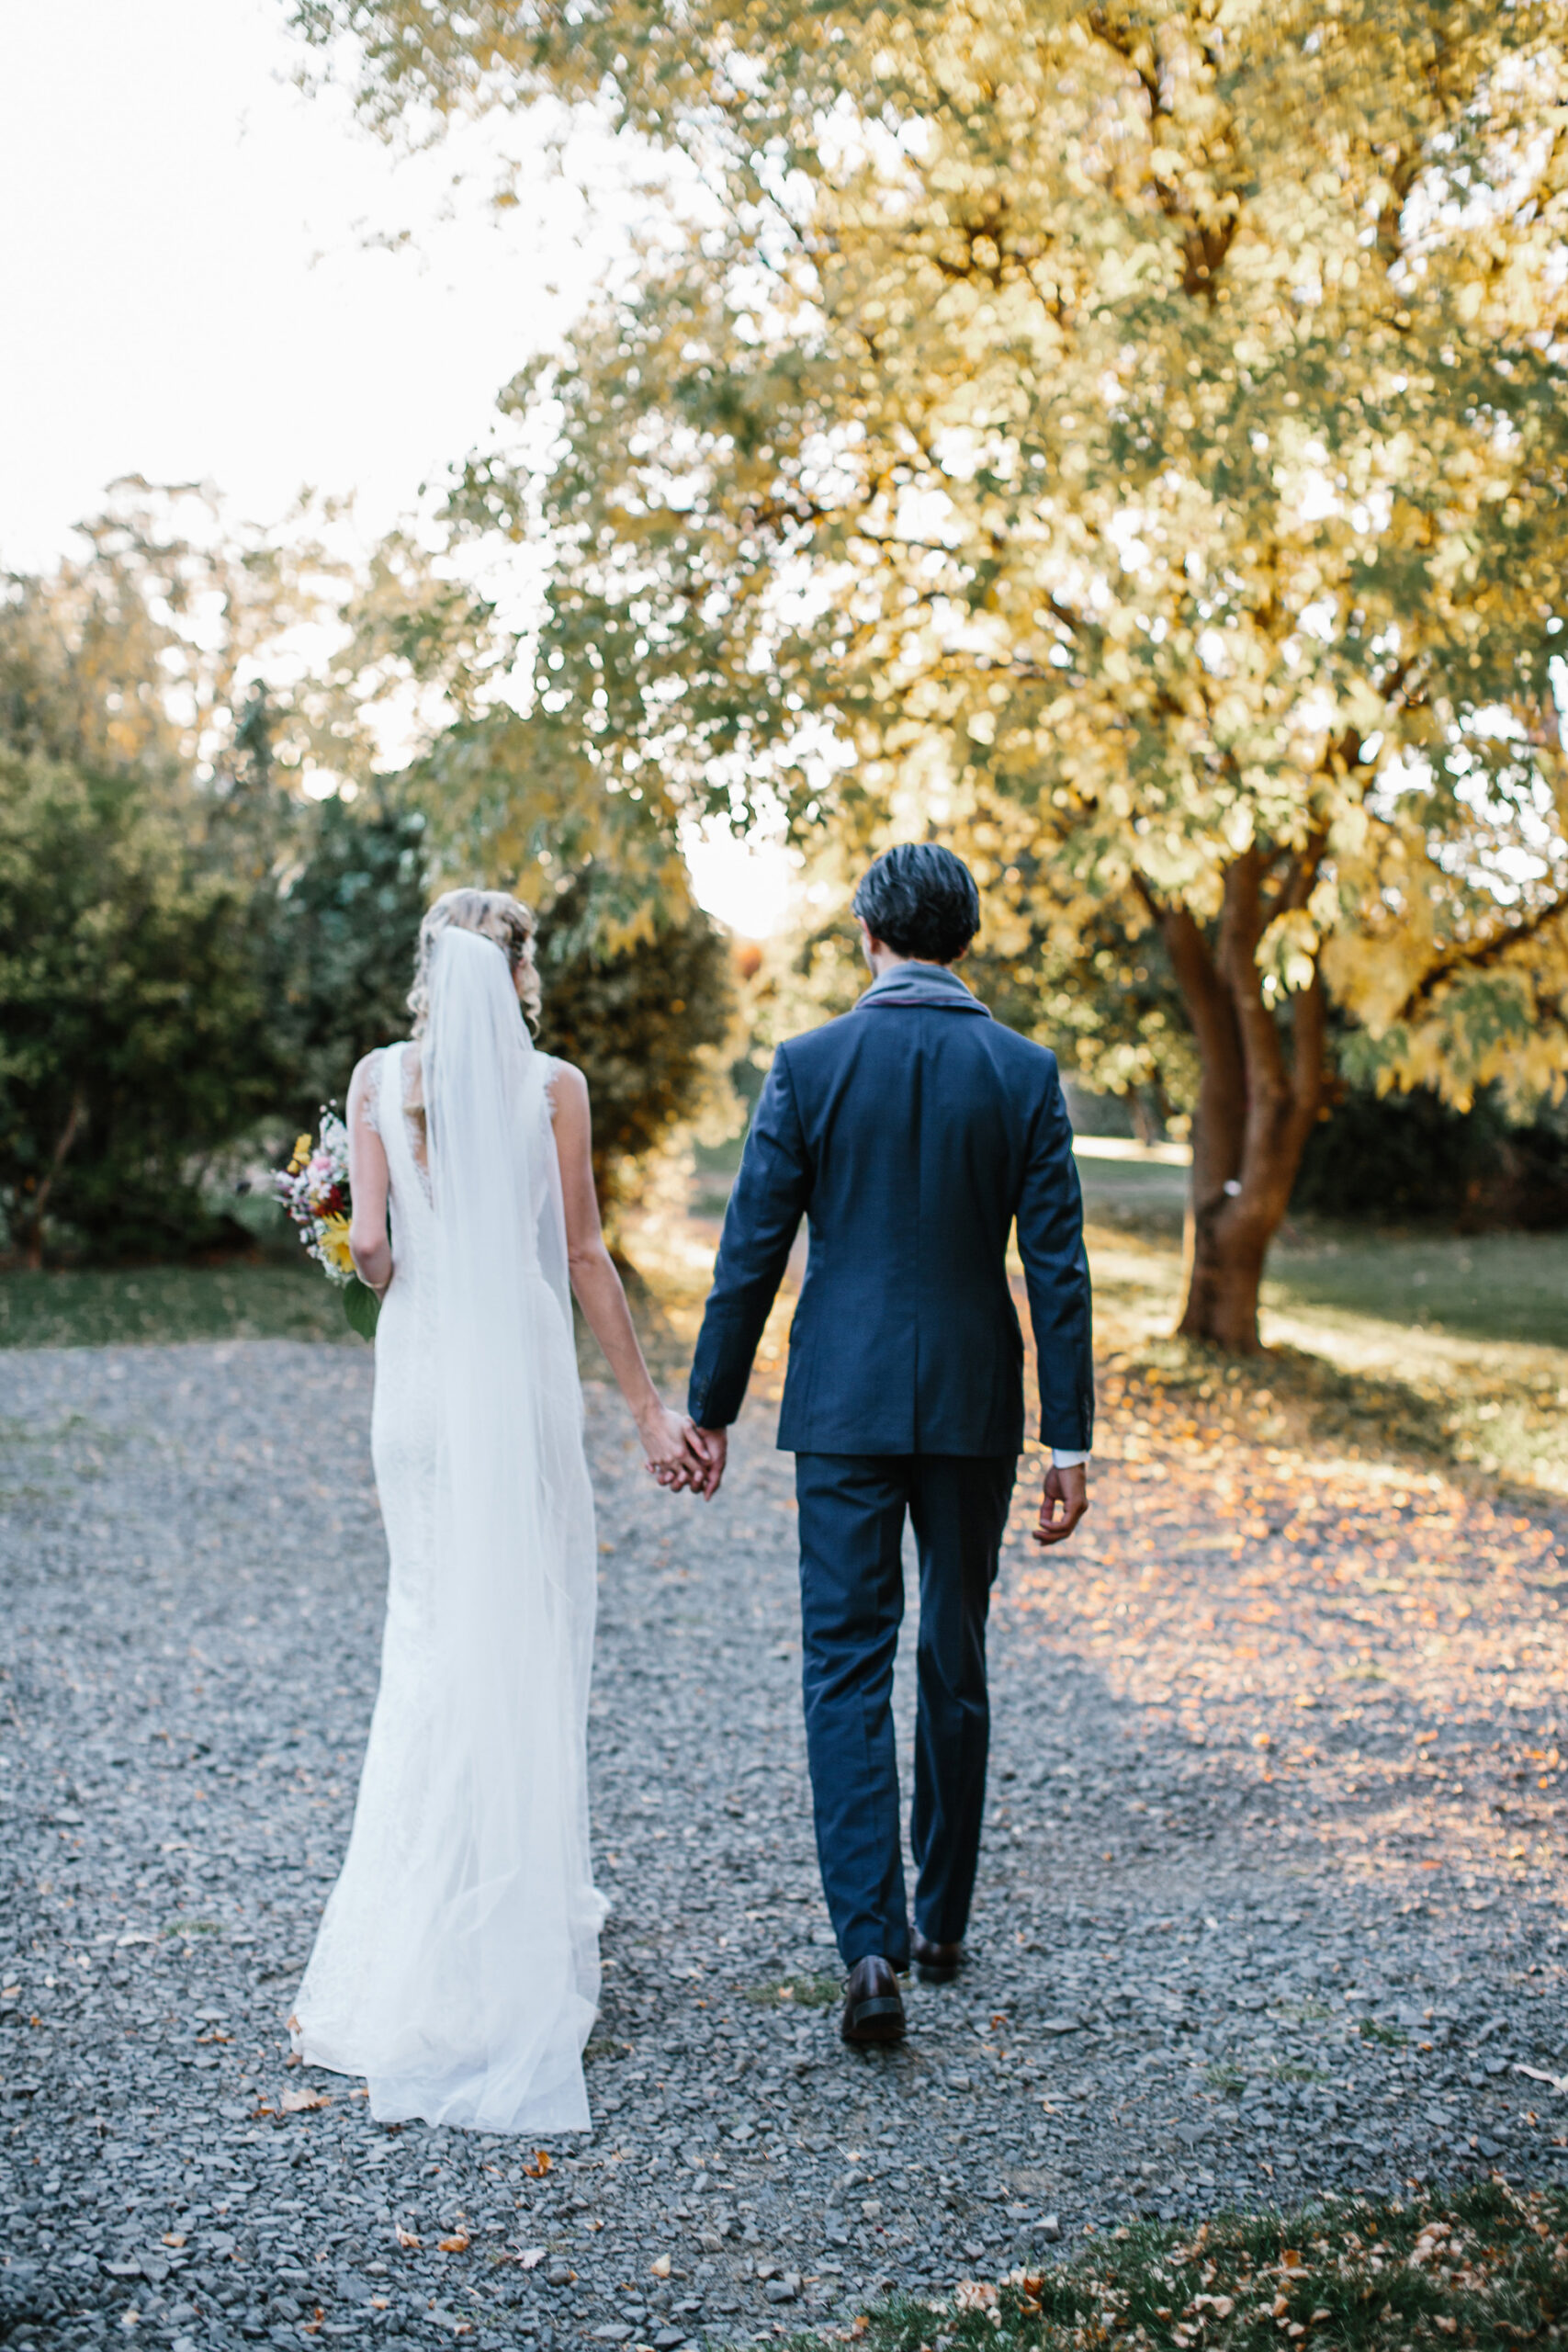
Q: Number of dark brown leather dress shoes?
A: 2